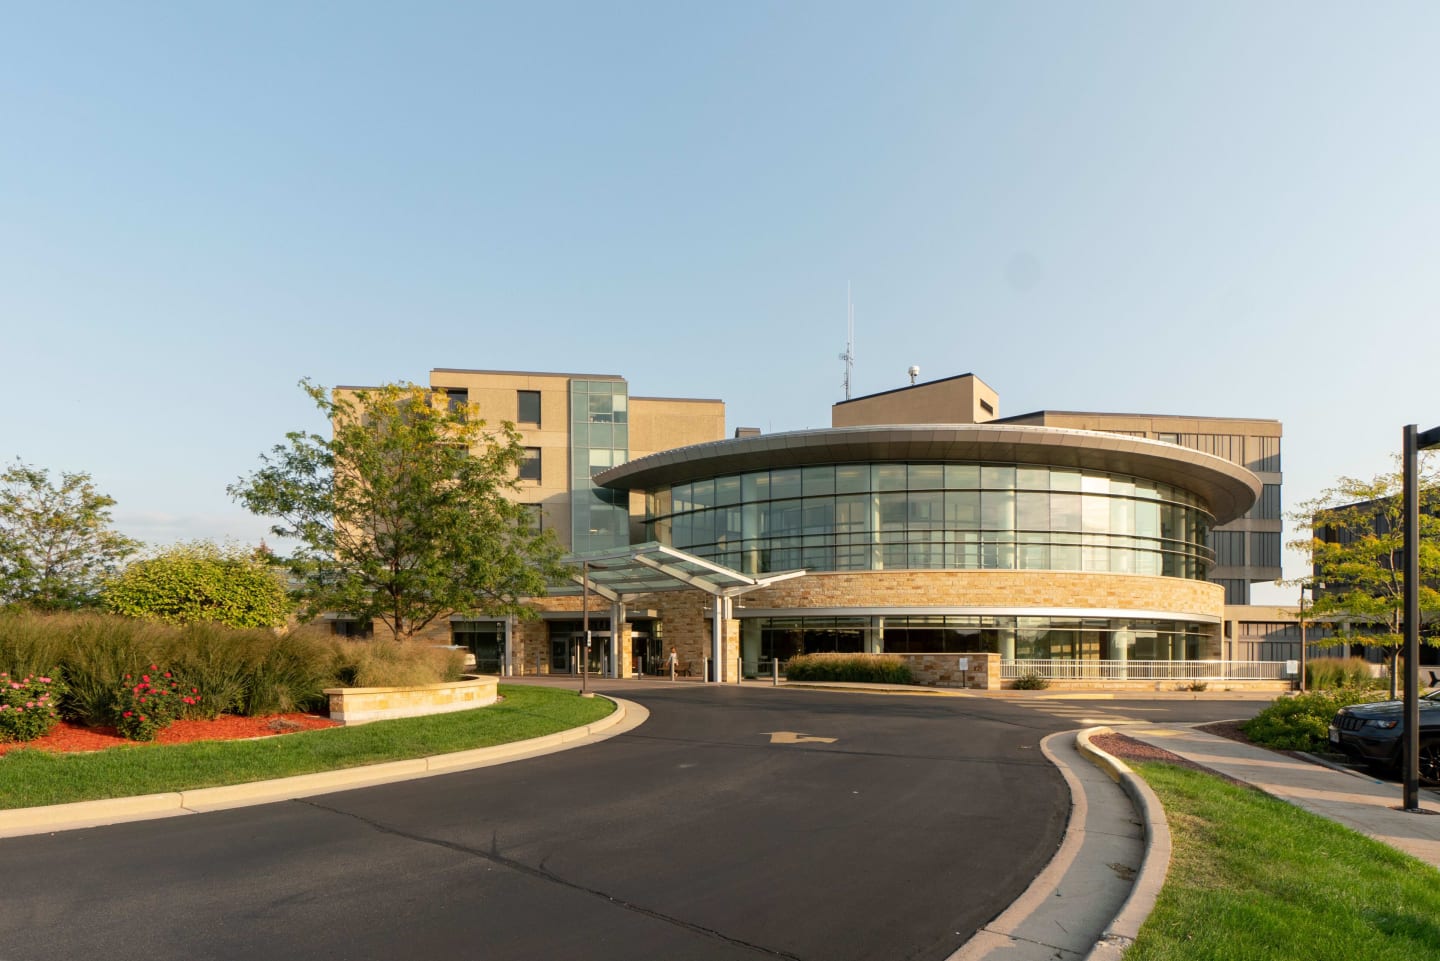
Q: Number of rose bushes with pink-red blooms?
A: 2